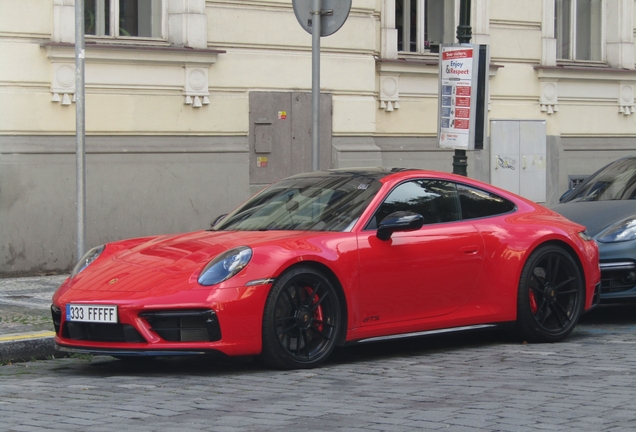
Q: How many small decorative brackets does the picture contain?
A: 5